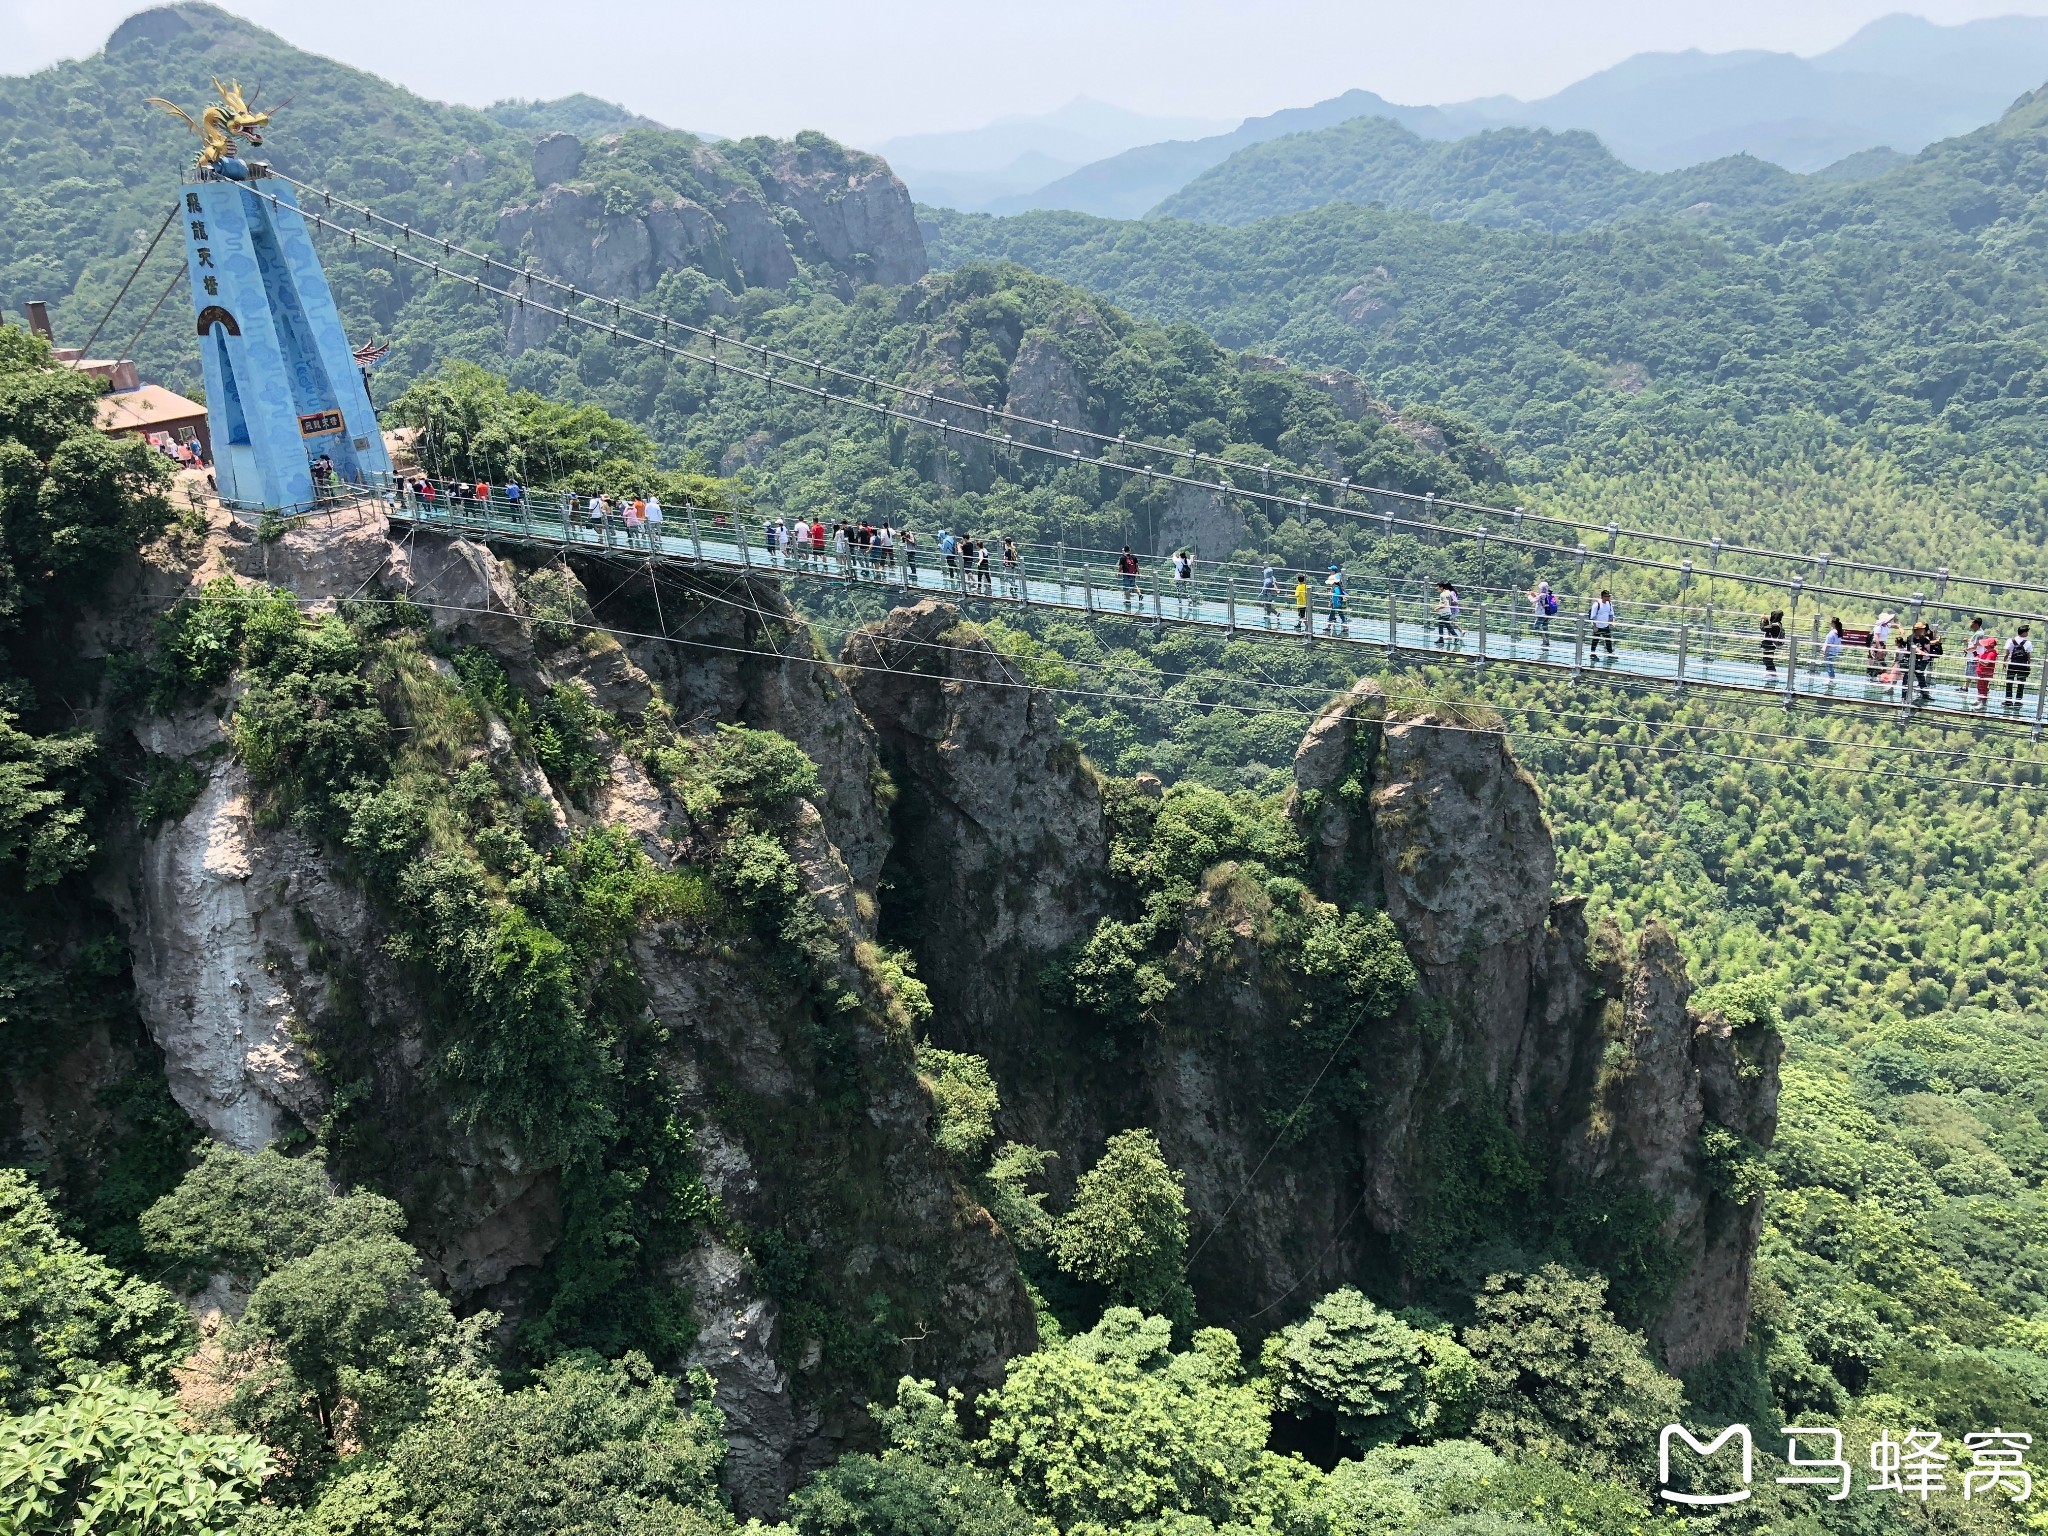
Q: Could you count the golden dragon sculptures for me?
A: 1